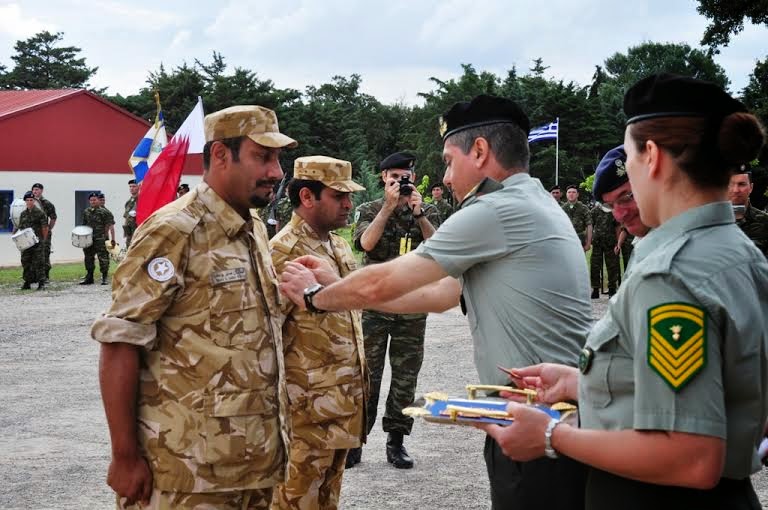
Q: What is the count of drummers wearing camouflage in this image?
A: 3